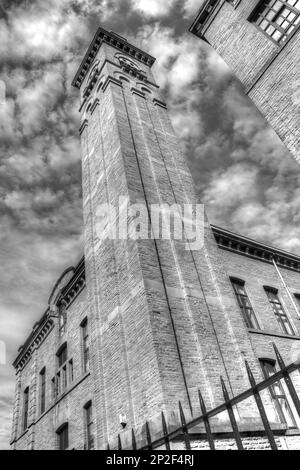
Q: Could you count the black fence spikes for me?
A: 10